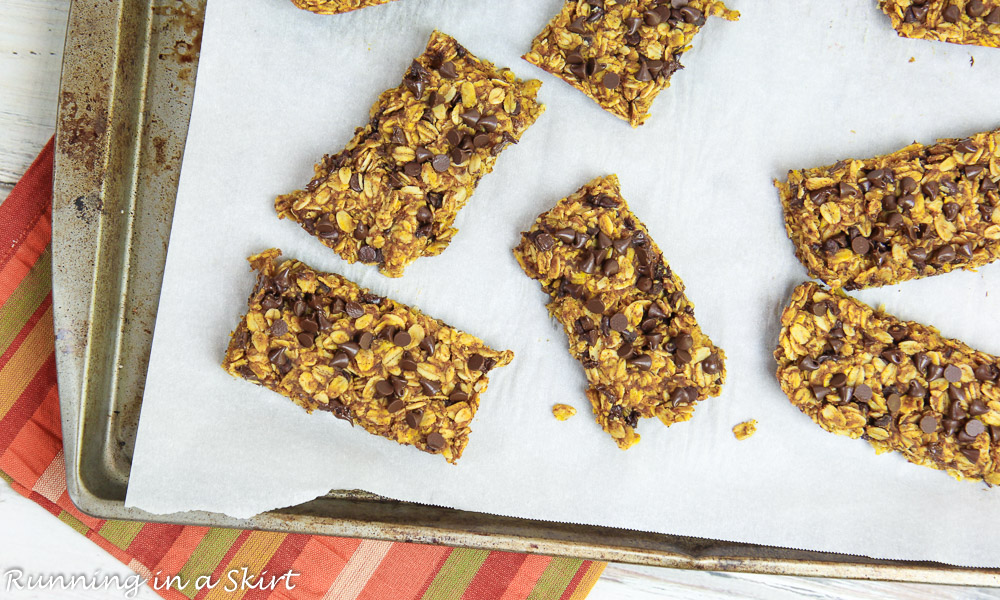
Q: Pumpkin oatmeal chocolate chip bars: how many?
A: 8